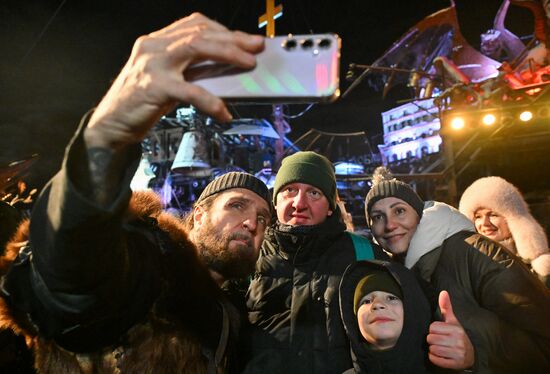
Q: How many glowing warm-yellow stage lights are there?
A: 3